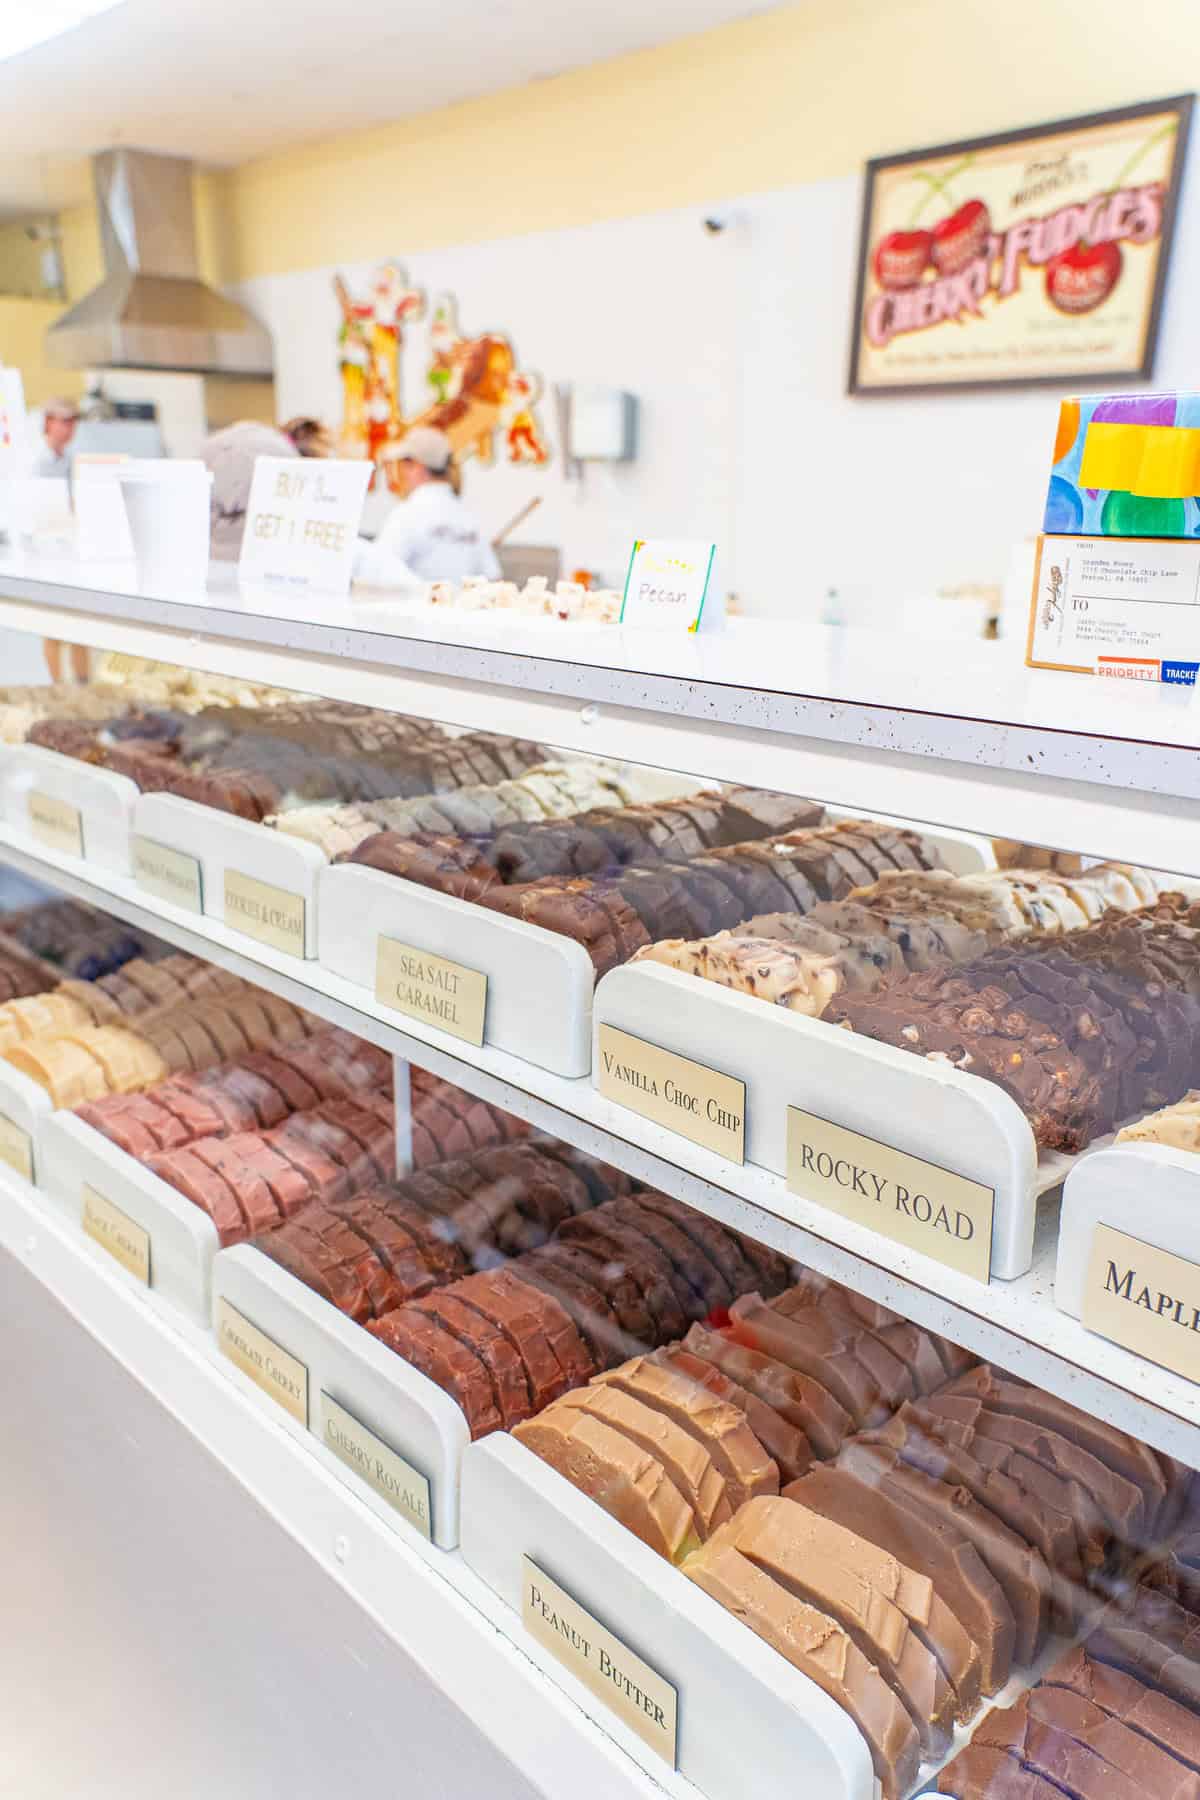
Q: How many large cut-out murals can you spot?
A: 1